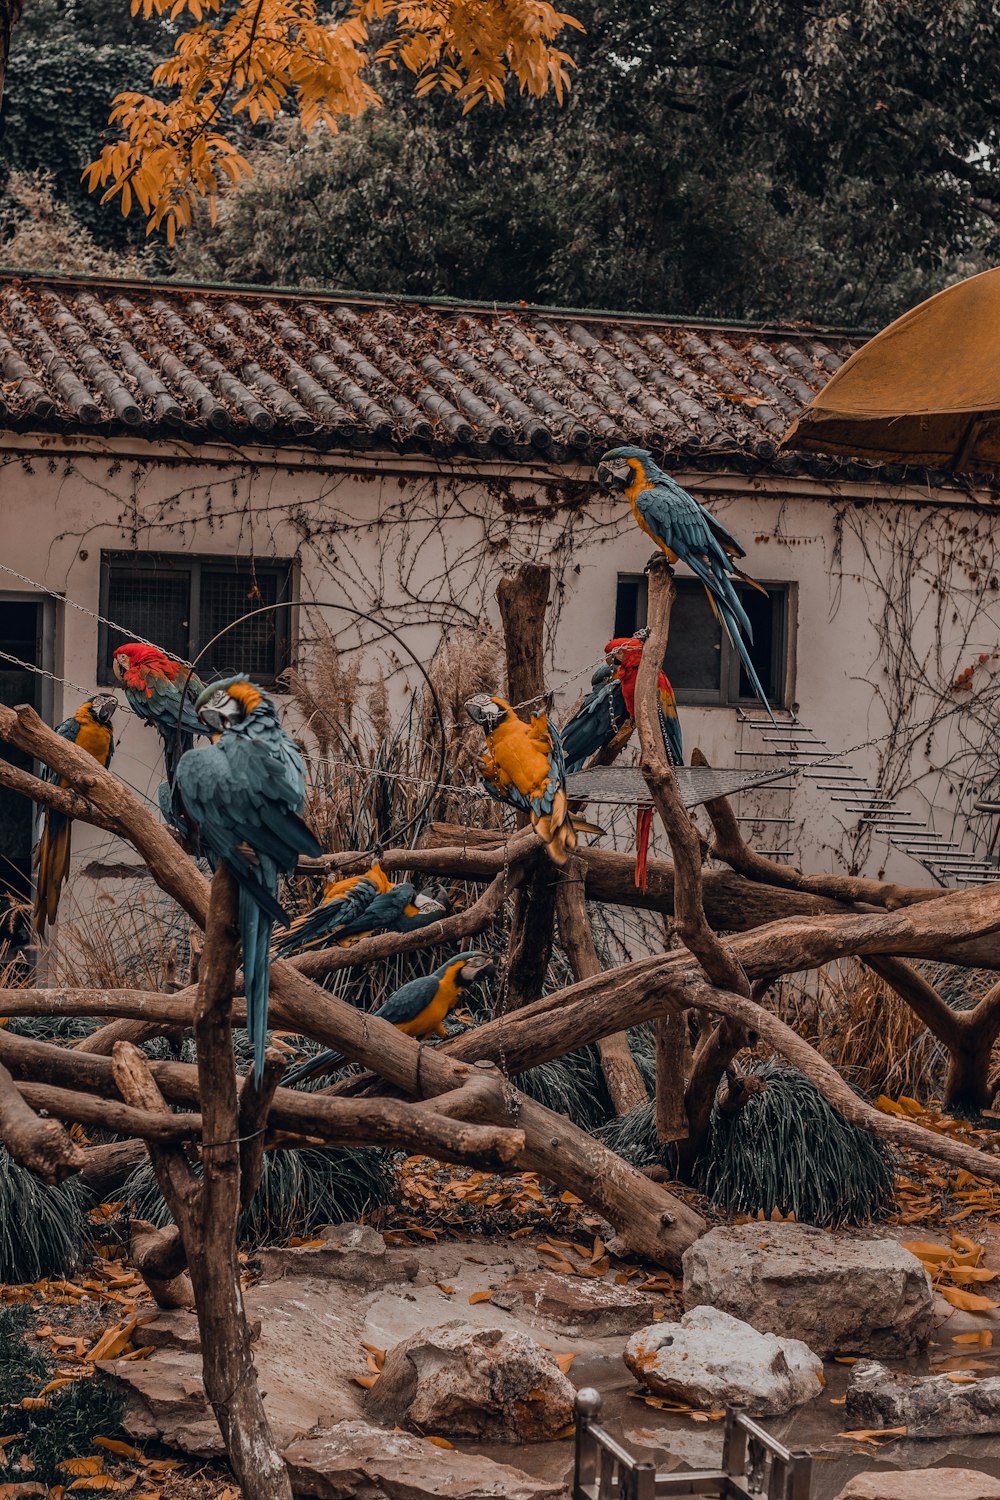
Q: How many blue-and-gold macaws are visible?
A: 7